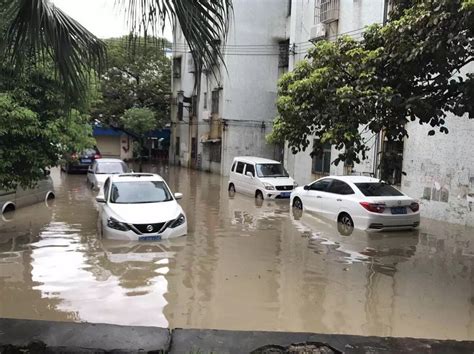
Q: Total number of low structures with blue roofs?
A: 1